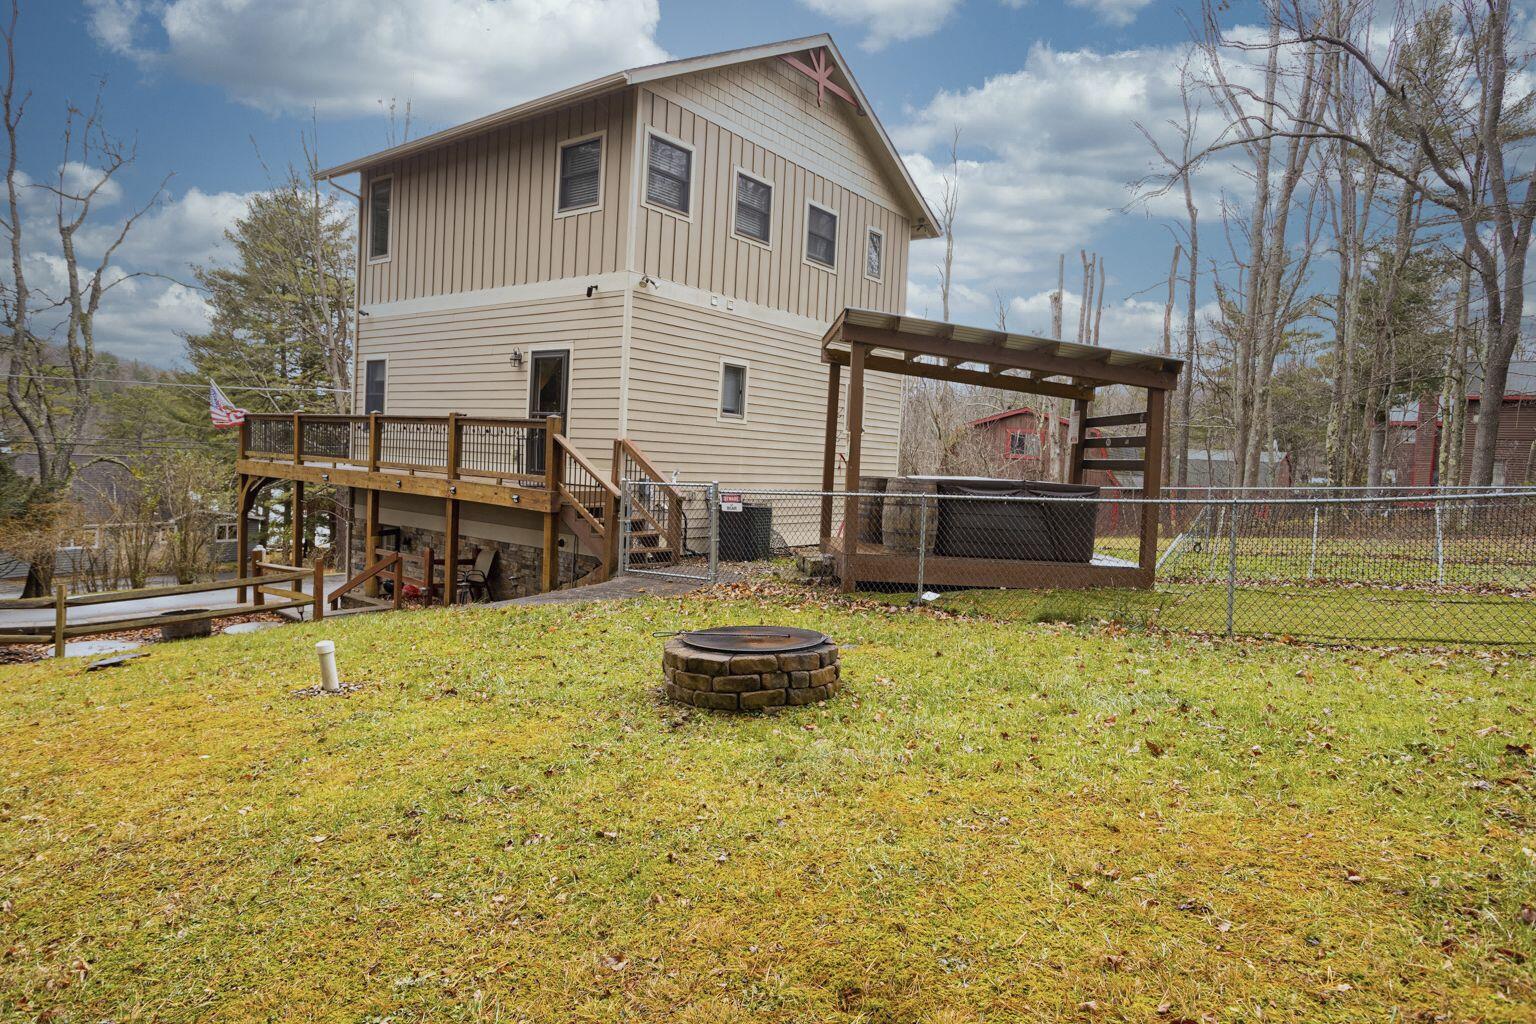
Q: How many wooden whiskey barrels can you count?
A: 2